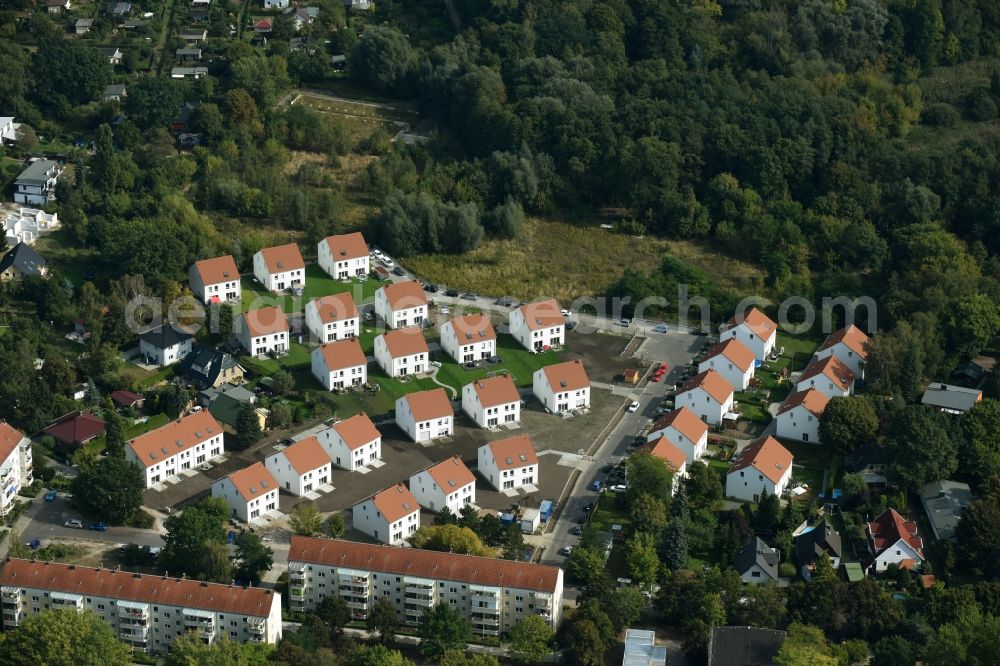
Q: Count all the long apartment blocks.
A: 2